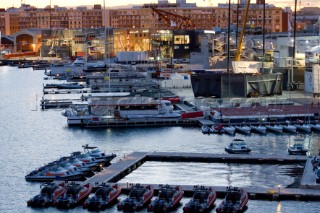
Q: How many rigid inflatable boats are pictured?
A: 7